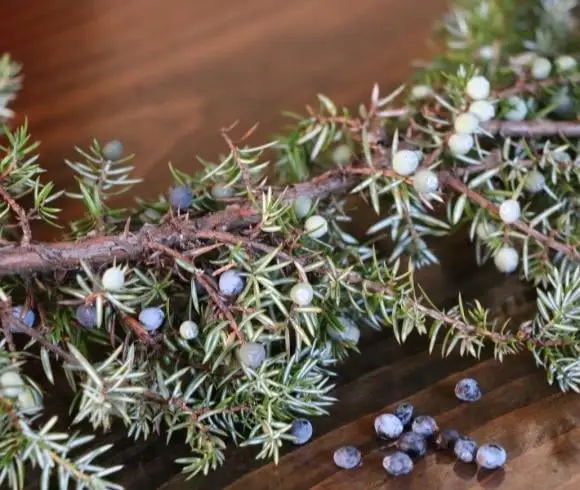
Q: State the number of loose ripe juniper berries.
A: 10